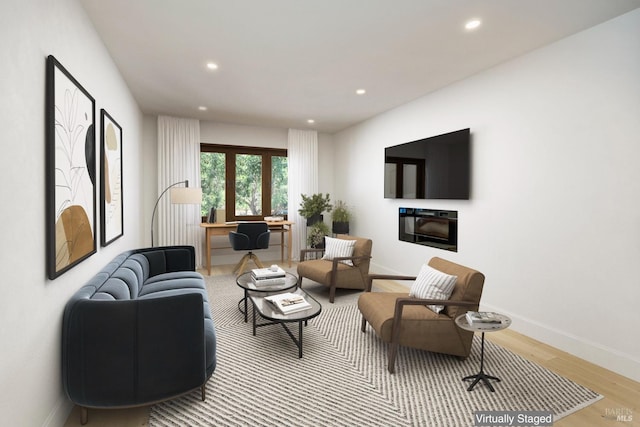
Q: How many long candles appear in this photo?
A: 0